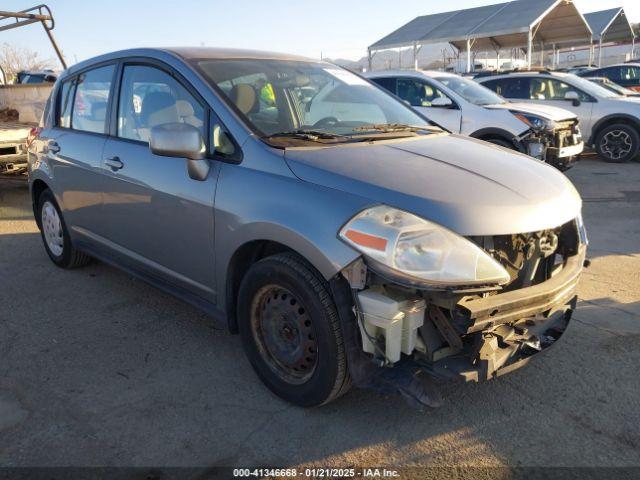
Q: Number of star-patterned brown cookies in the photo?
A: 0